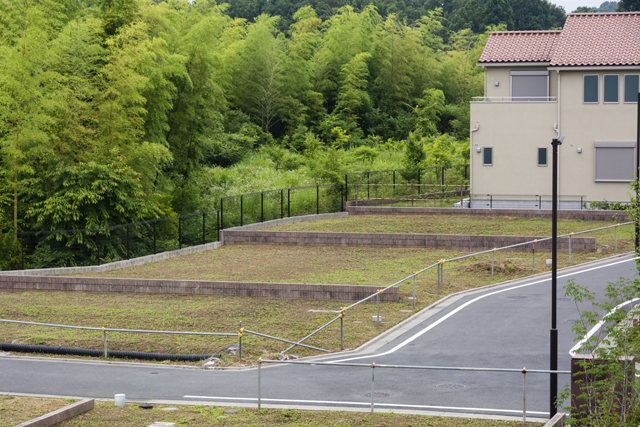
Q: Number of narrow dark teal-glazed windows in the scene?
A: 5